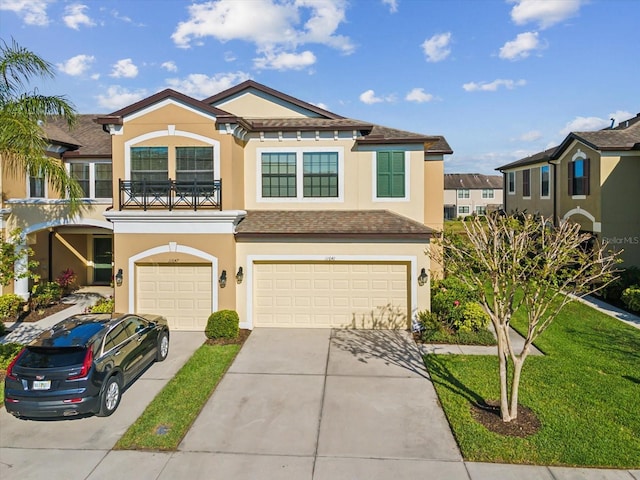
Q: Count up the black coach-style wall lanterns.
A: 4